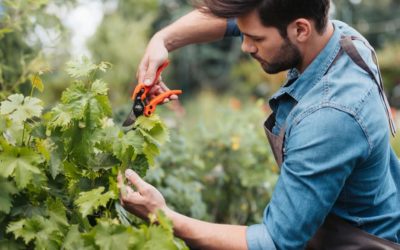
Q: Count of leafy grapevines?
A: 1